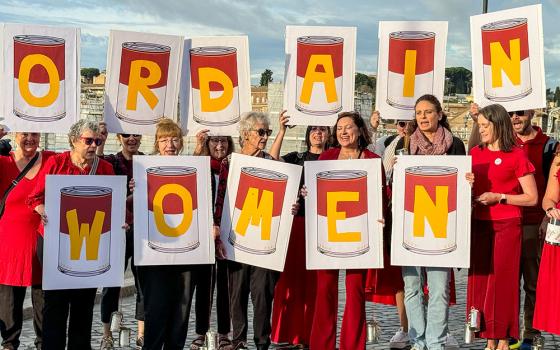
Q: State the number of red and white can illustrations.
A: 11